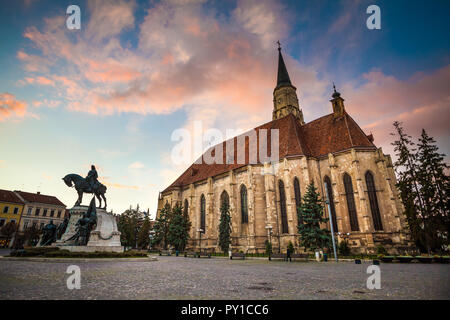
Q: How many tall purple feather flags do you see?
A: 0